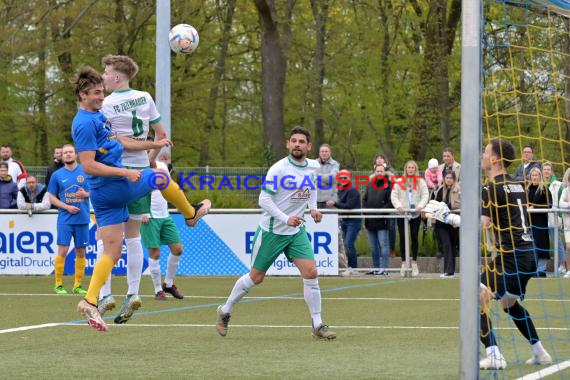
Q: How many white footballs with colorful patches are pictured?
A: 1